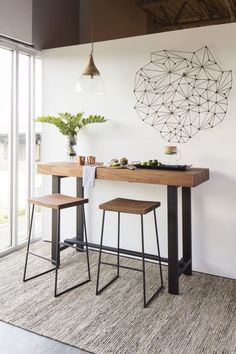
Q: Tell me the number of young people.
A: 0